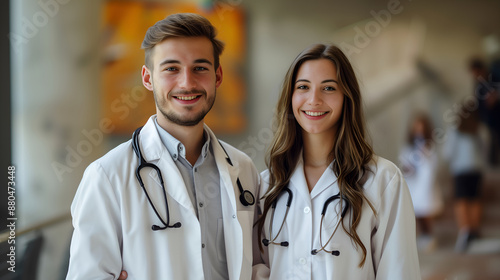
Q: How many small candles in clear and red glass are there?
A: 0